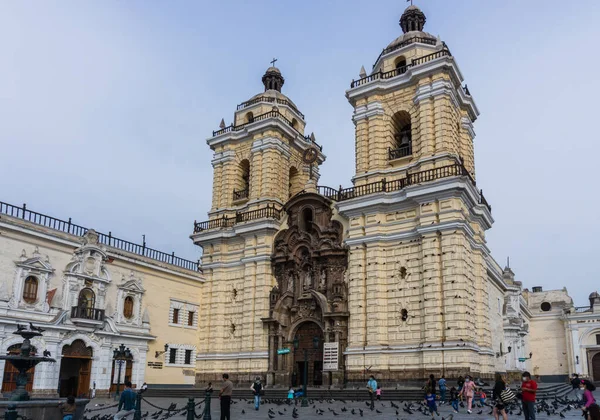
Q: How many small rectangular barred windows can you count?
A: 4